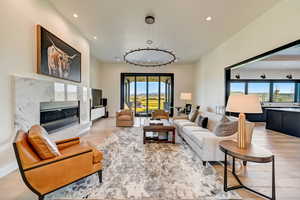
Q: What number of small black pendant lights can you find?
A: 3